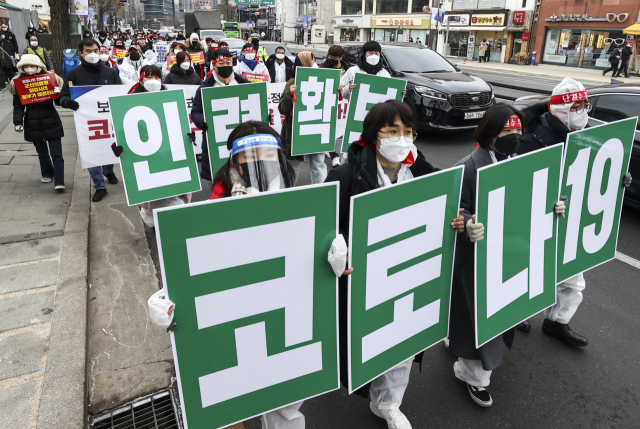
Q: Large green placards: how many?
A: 8